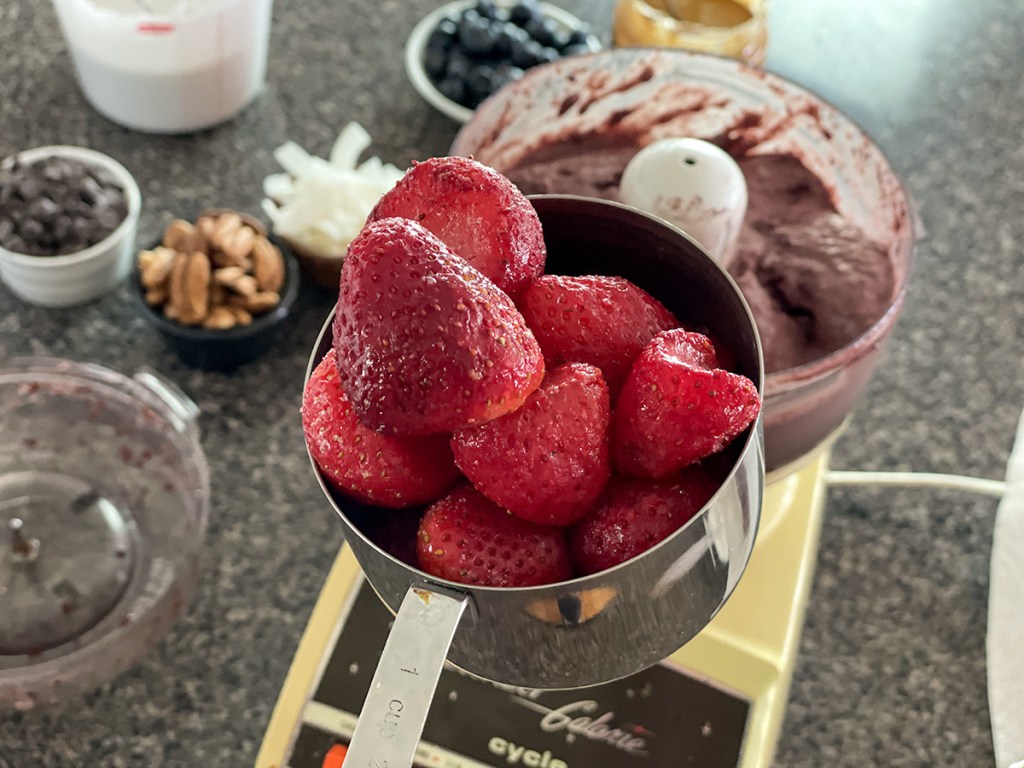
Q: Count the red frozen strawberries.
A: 8